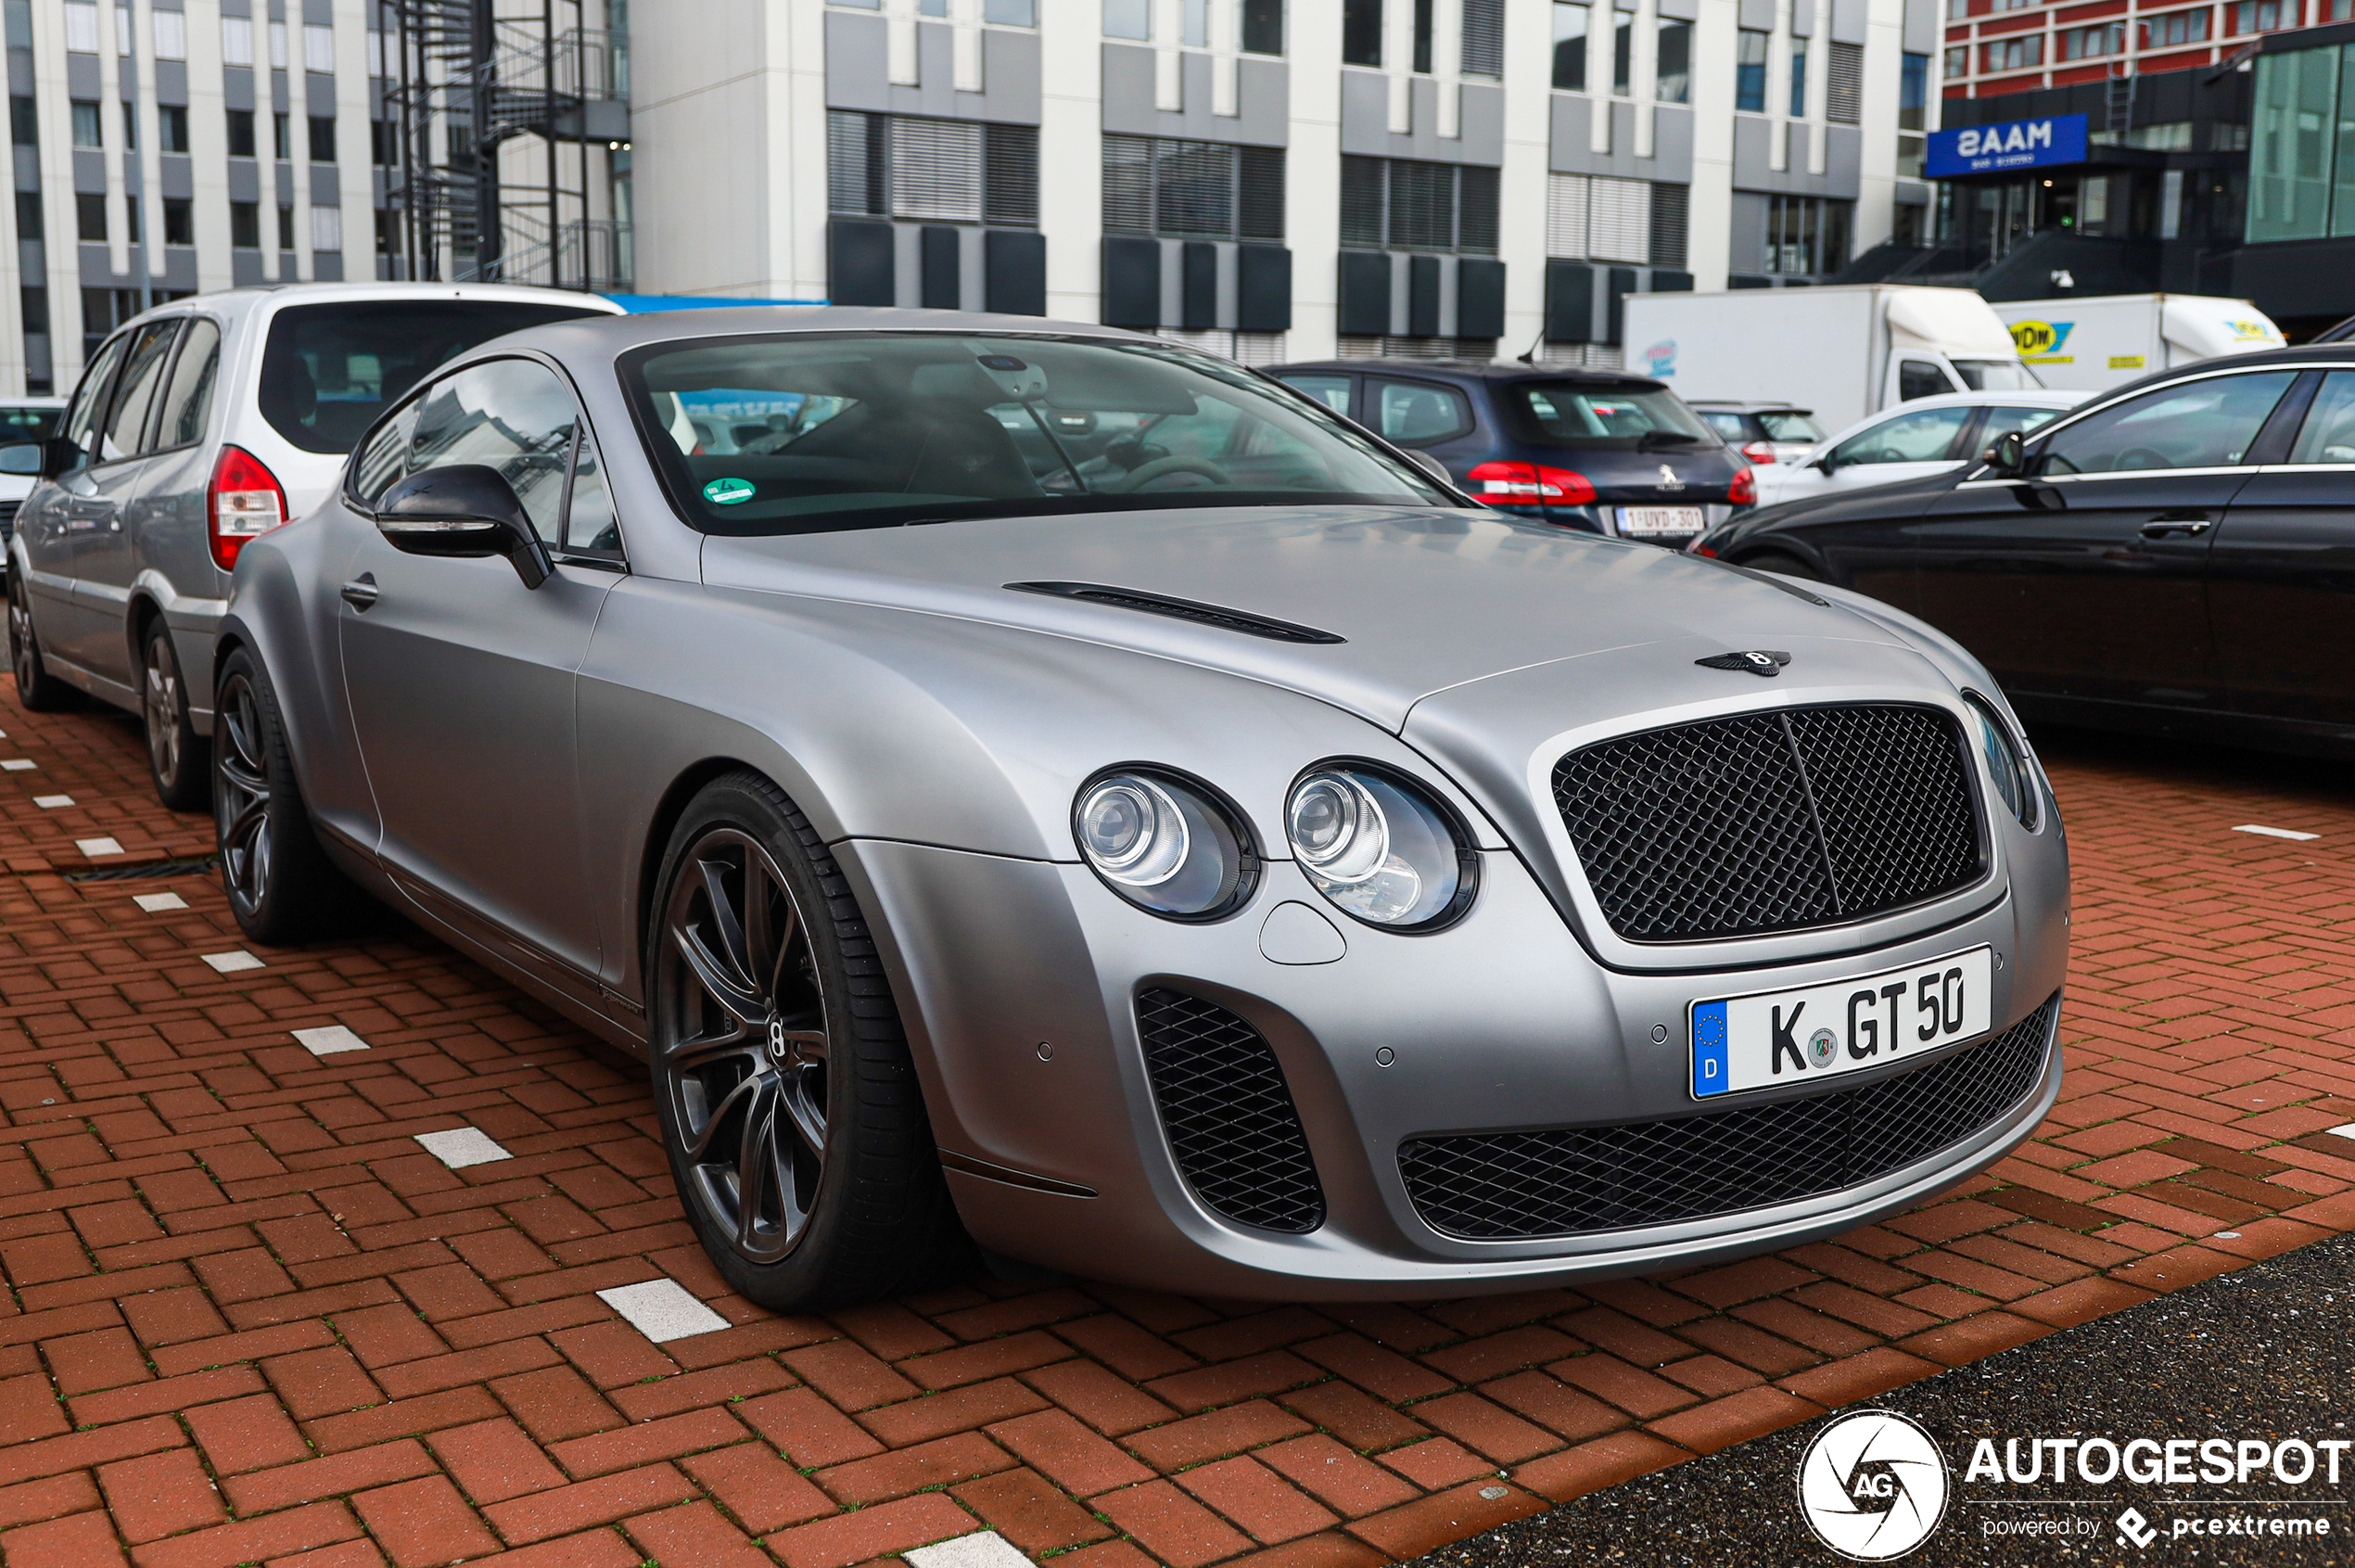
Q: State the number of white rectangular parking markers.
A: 12